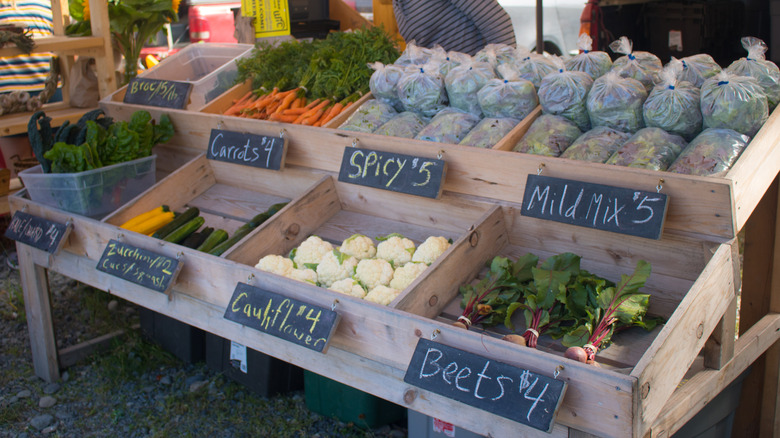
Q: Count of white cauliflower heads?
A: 11